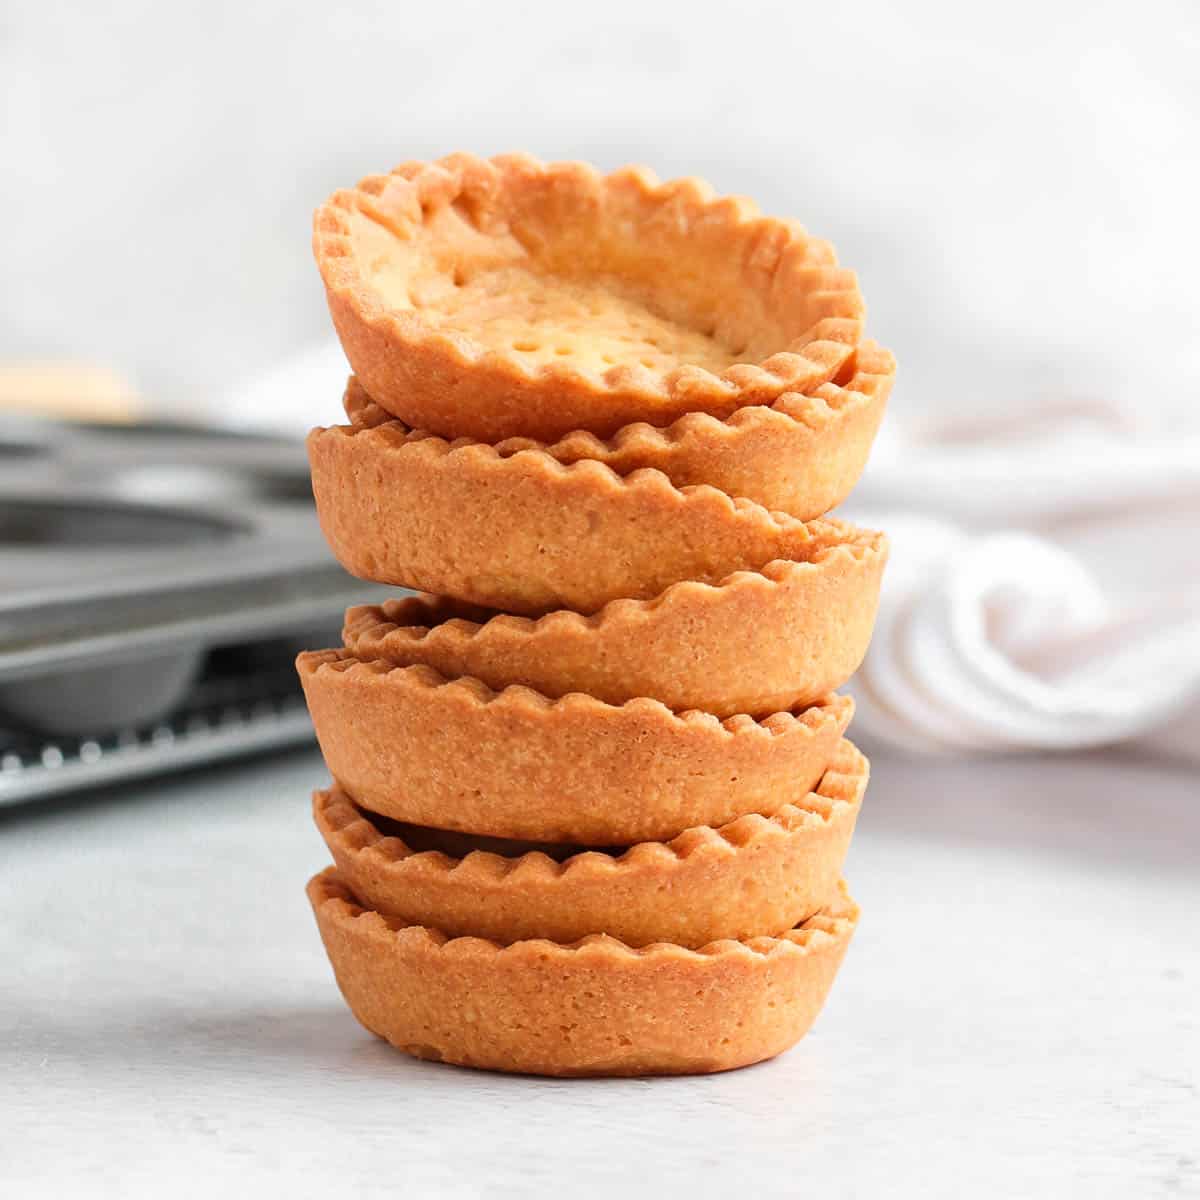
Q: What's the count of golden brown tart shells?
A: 7